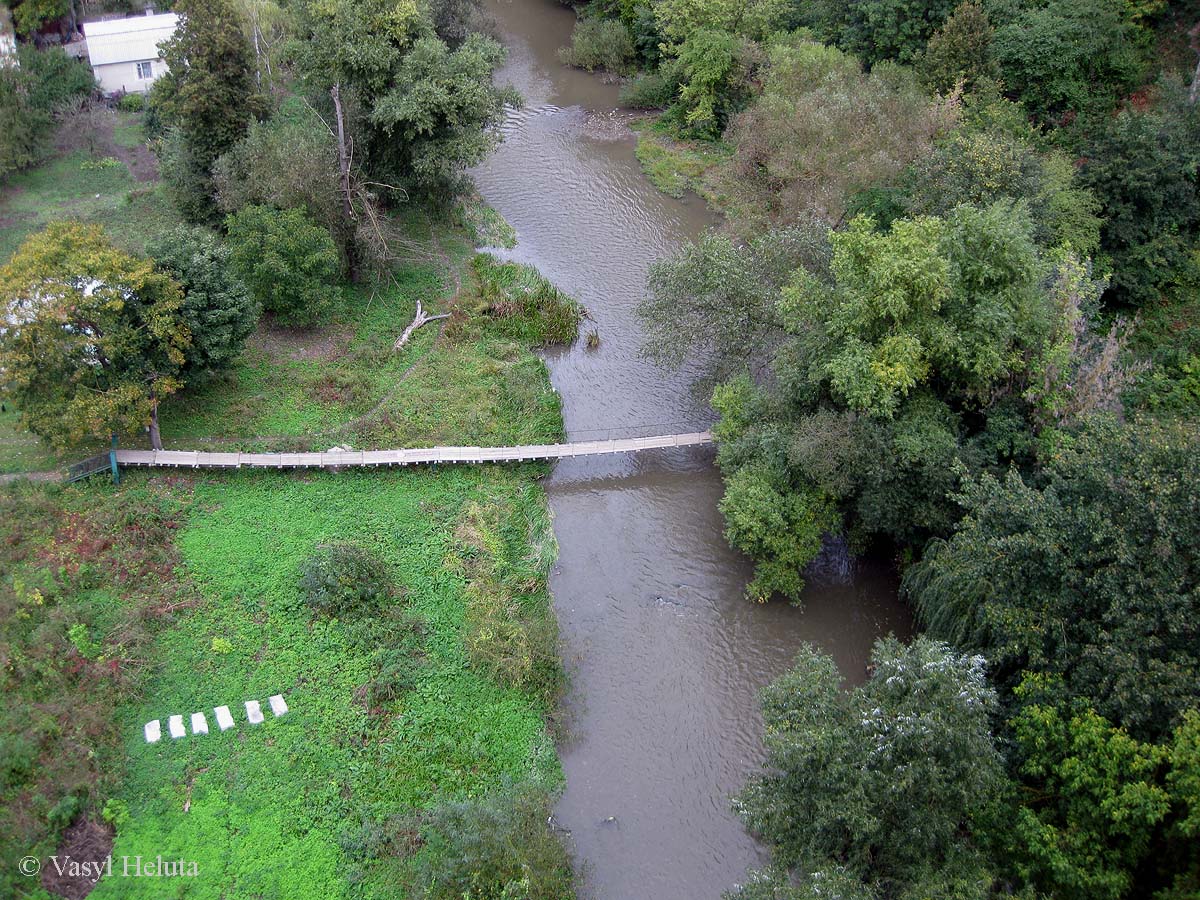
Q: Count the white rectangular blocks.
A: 6